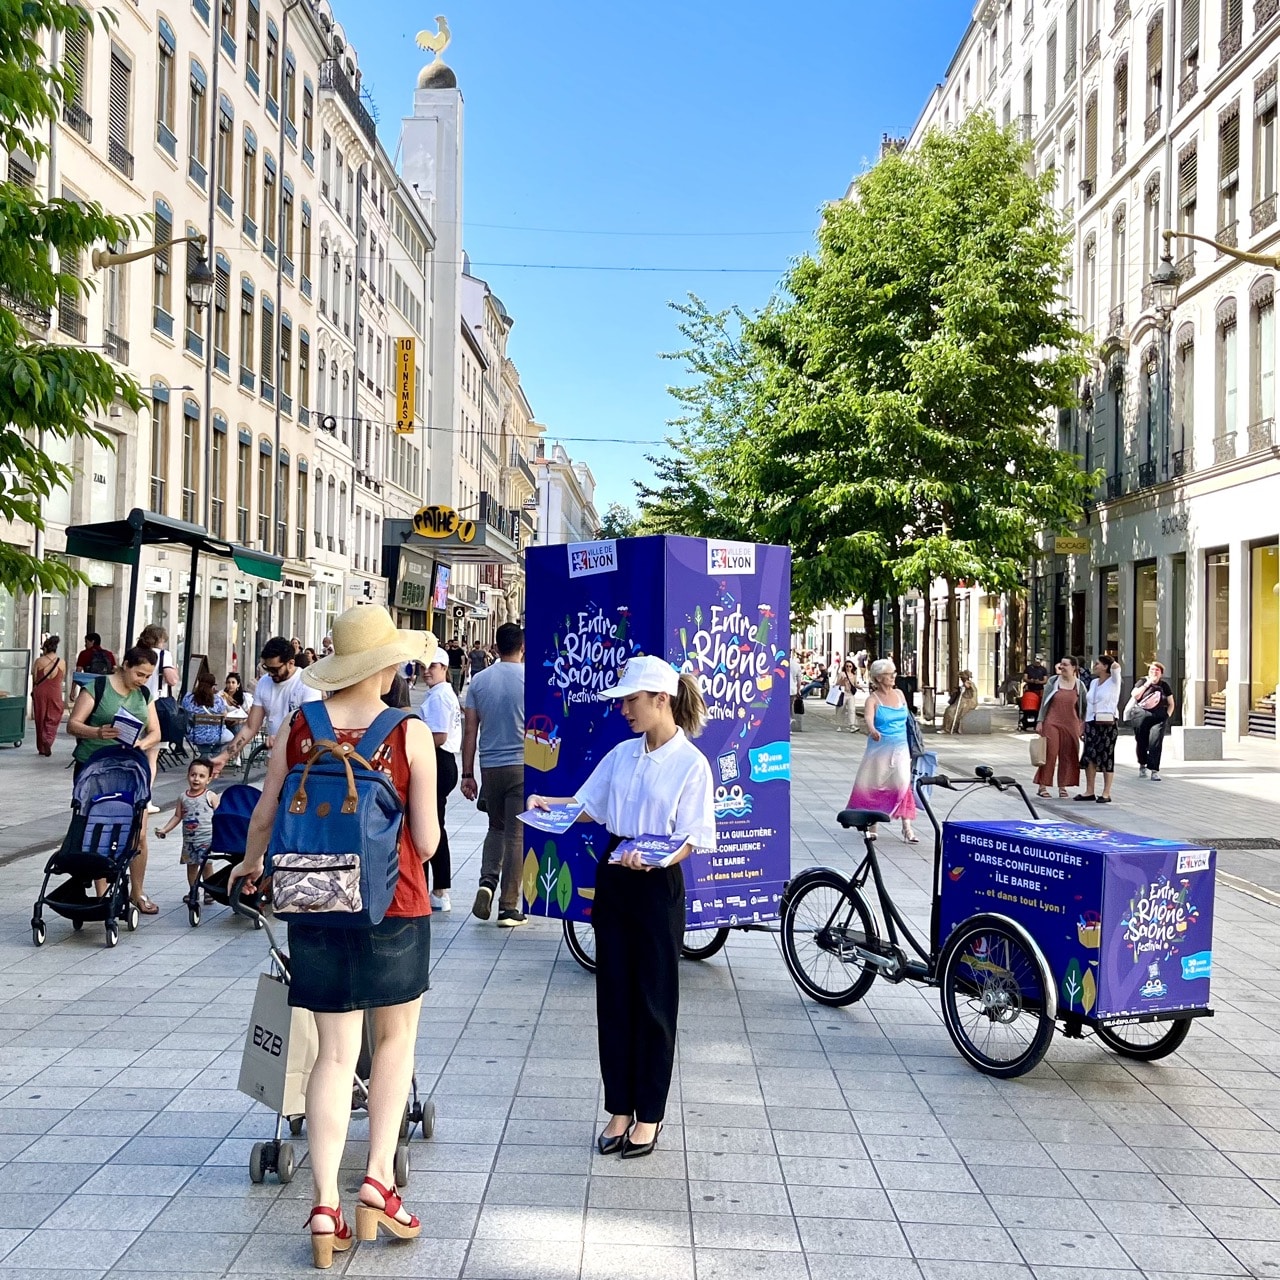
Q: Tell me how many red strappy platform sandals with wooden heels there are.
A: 2